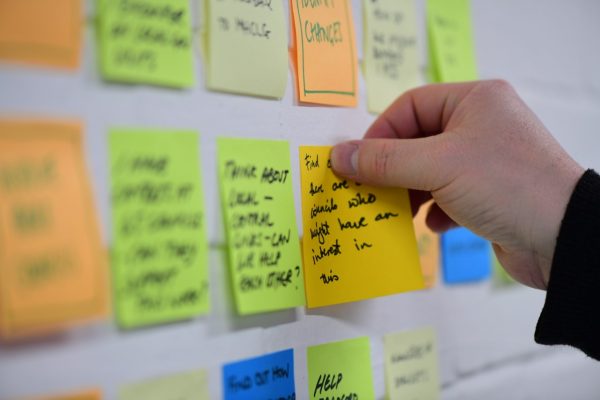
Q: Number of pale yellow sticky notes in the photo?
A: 4